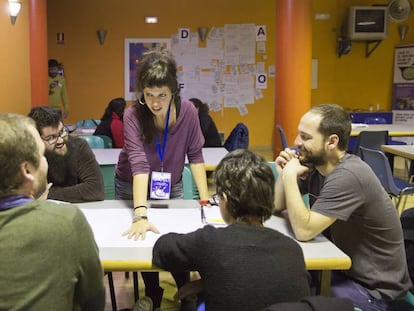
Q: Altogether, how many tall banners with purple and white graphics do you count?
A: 1